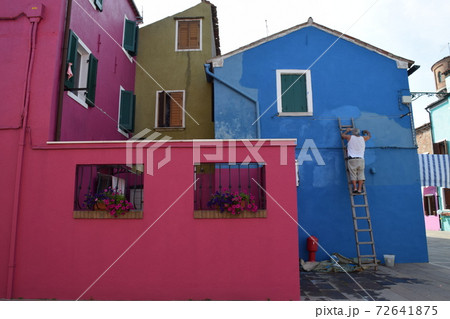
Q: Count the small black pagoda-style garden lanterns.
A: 0